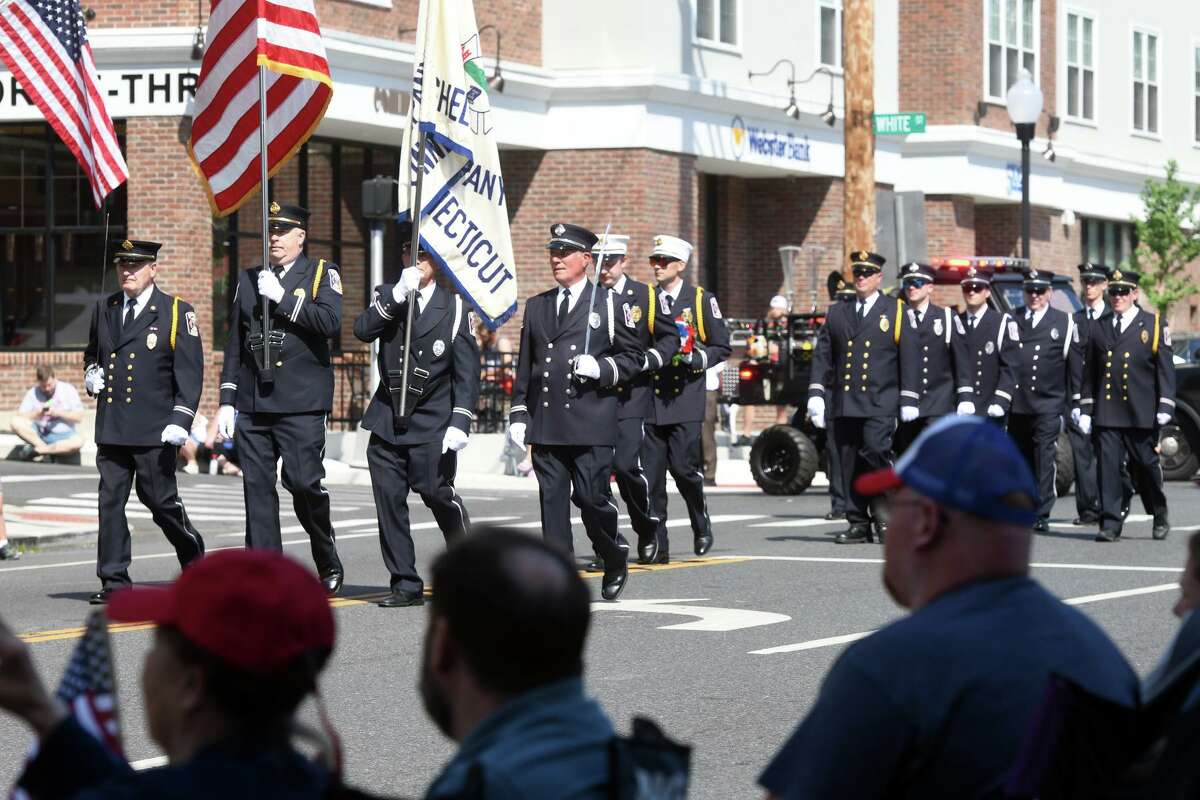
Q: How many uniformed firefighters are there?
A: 13